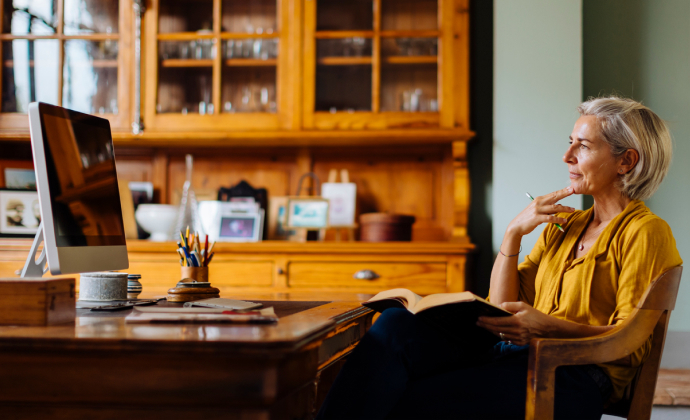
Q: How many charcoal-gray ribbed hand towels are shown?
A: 0